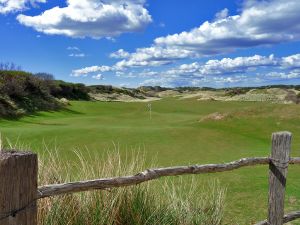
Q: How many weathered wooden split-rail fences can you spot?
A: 1